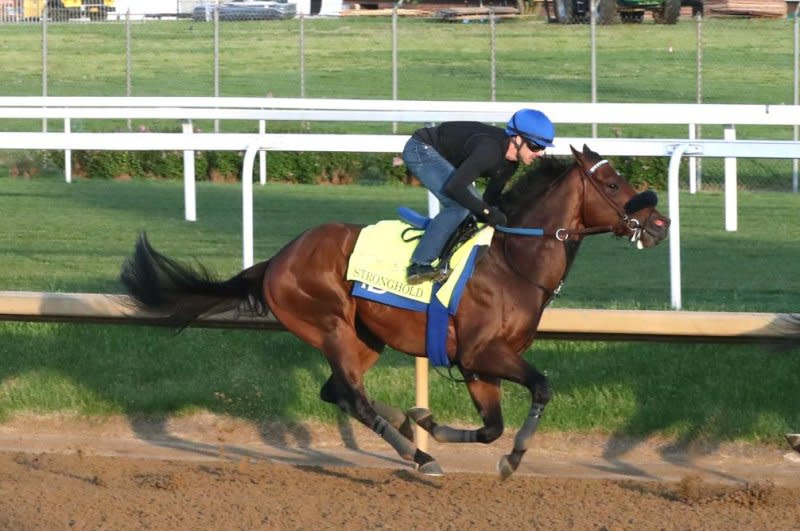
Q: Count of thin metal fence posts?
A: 9